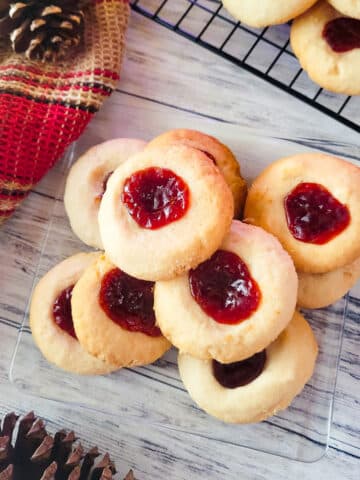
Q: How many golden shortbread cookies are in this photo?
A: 12